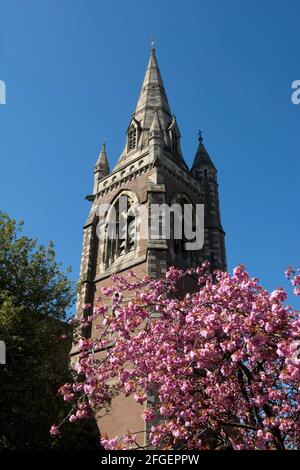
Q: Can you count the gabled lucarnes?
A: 2